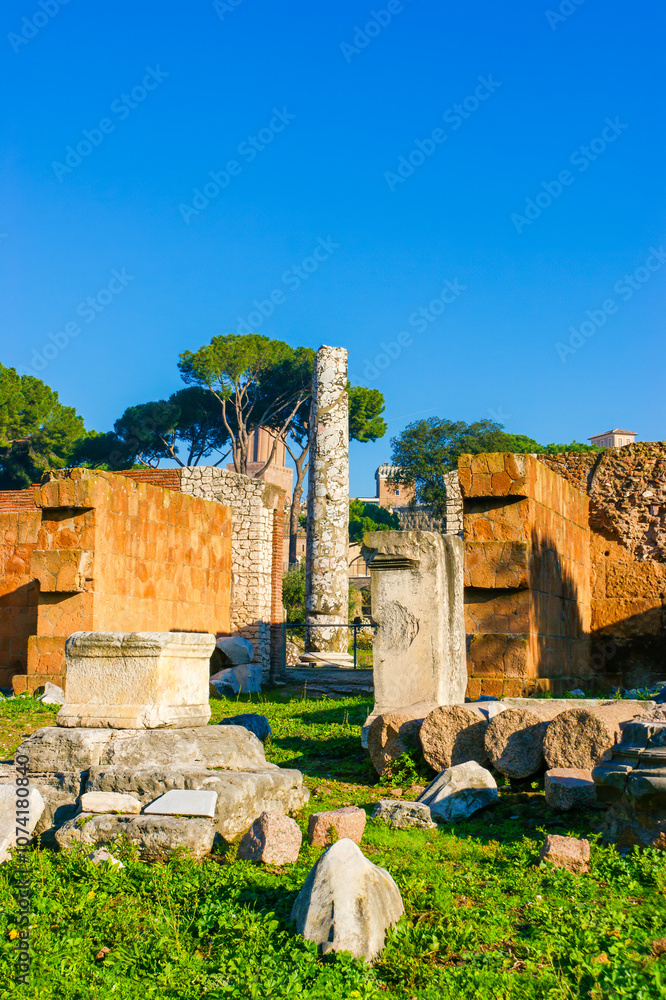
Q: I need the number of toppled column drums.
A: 4